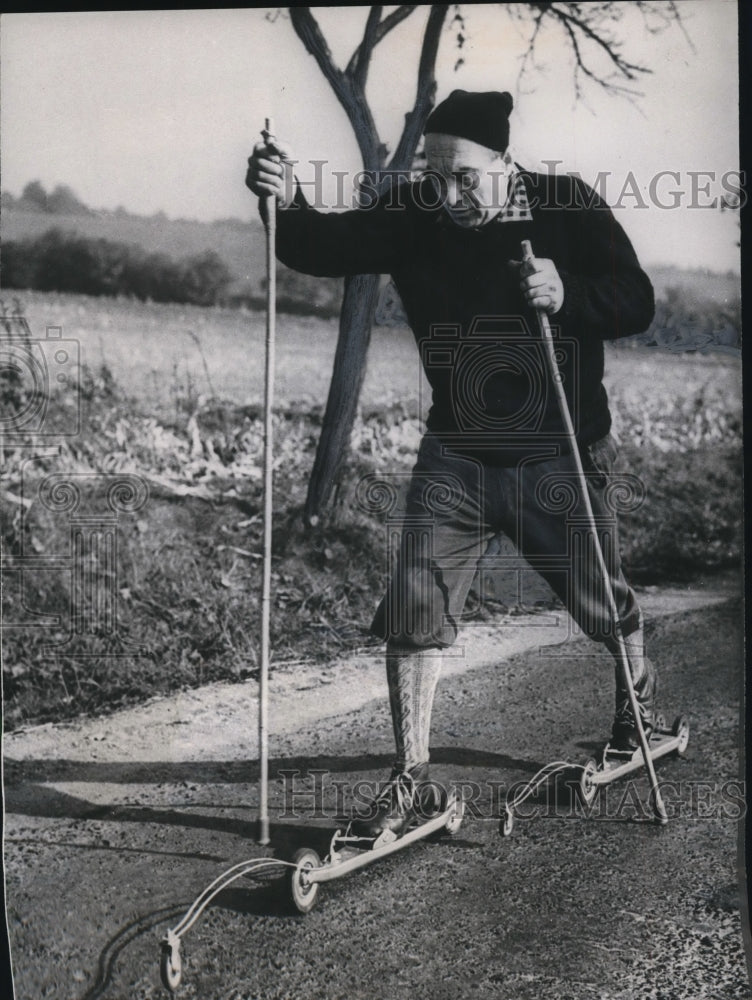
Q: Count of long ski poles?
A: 2